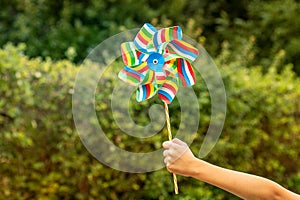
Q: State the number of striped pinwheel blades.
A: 8